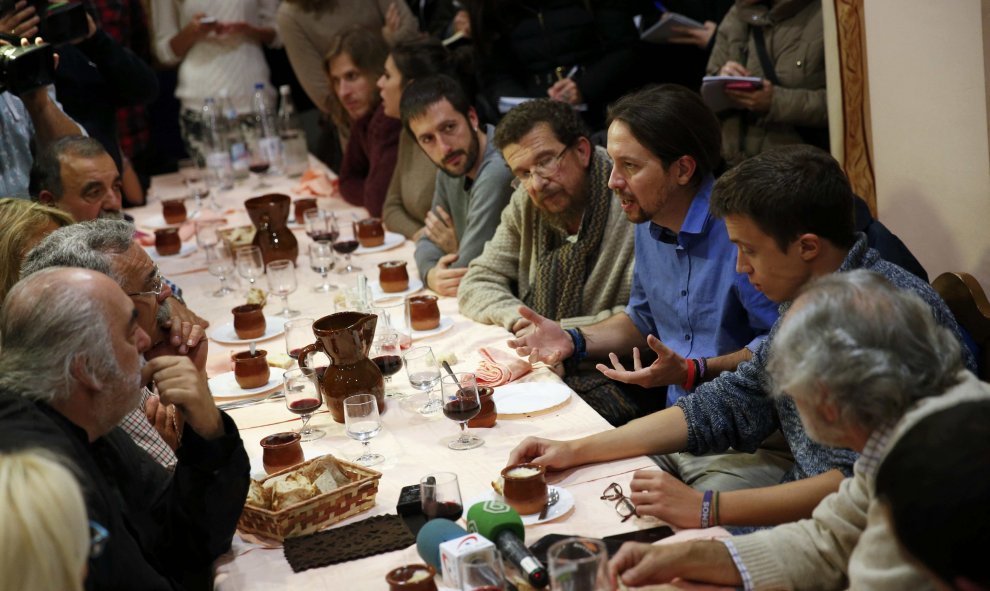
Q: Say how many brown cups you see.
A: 12